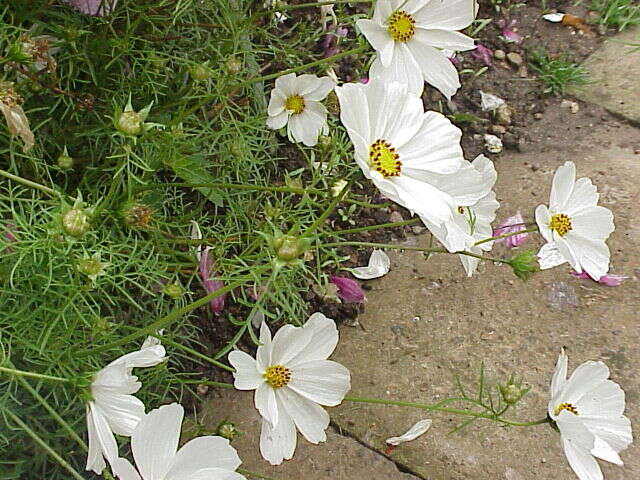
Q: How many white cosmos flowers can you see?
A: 9